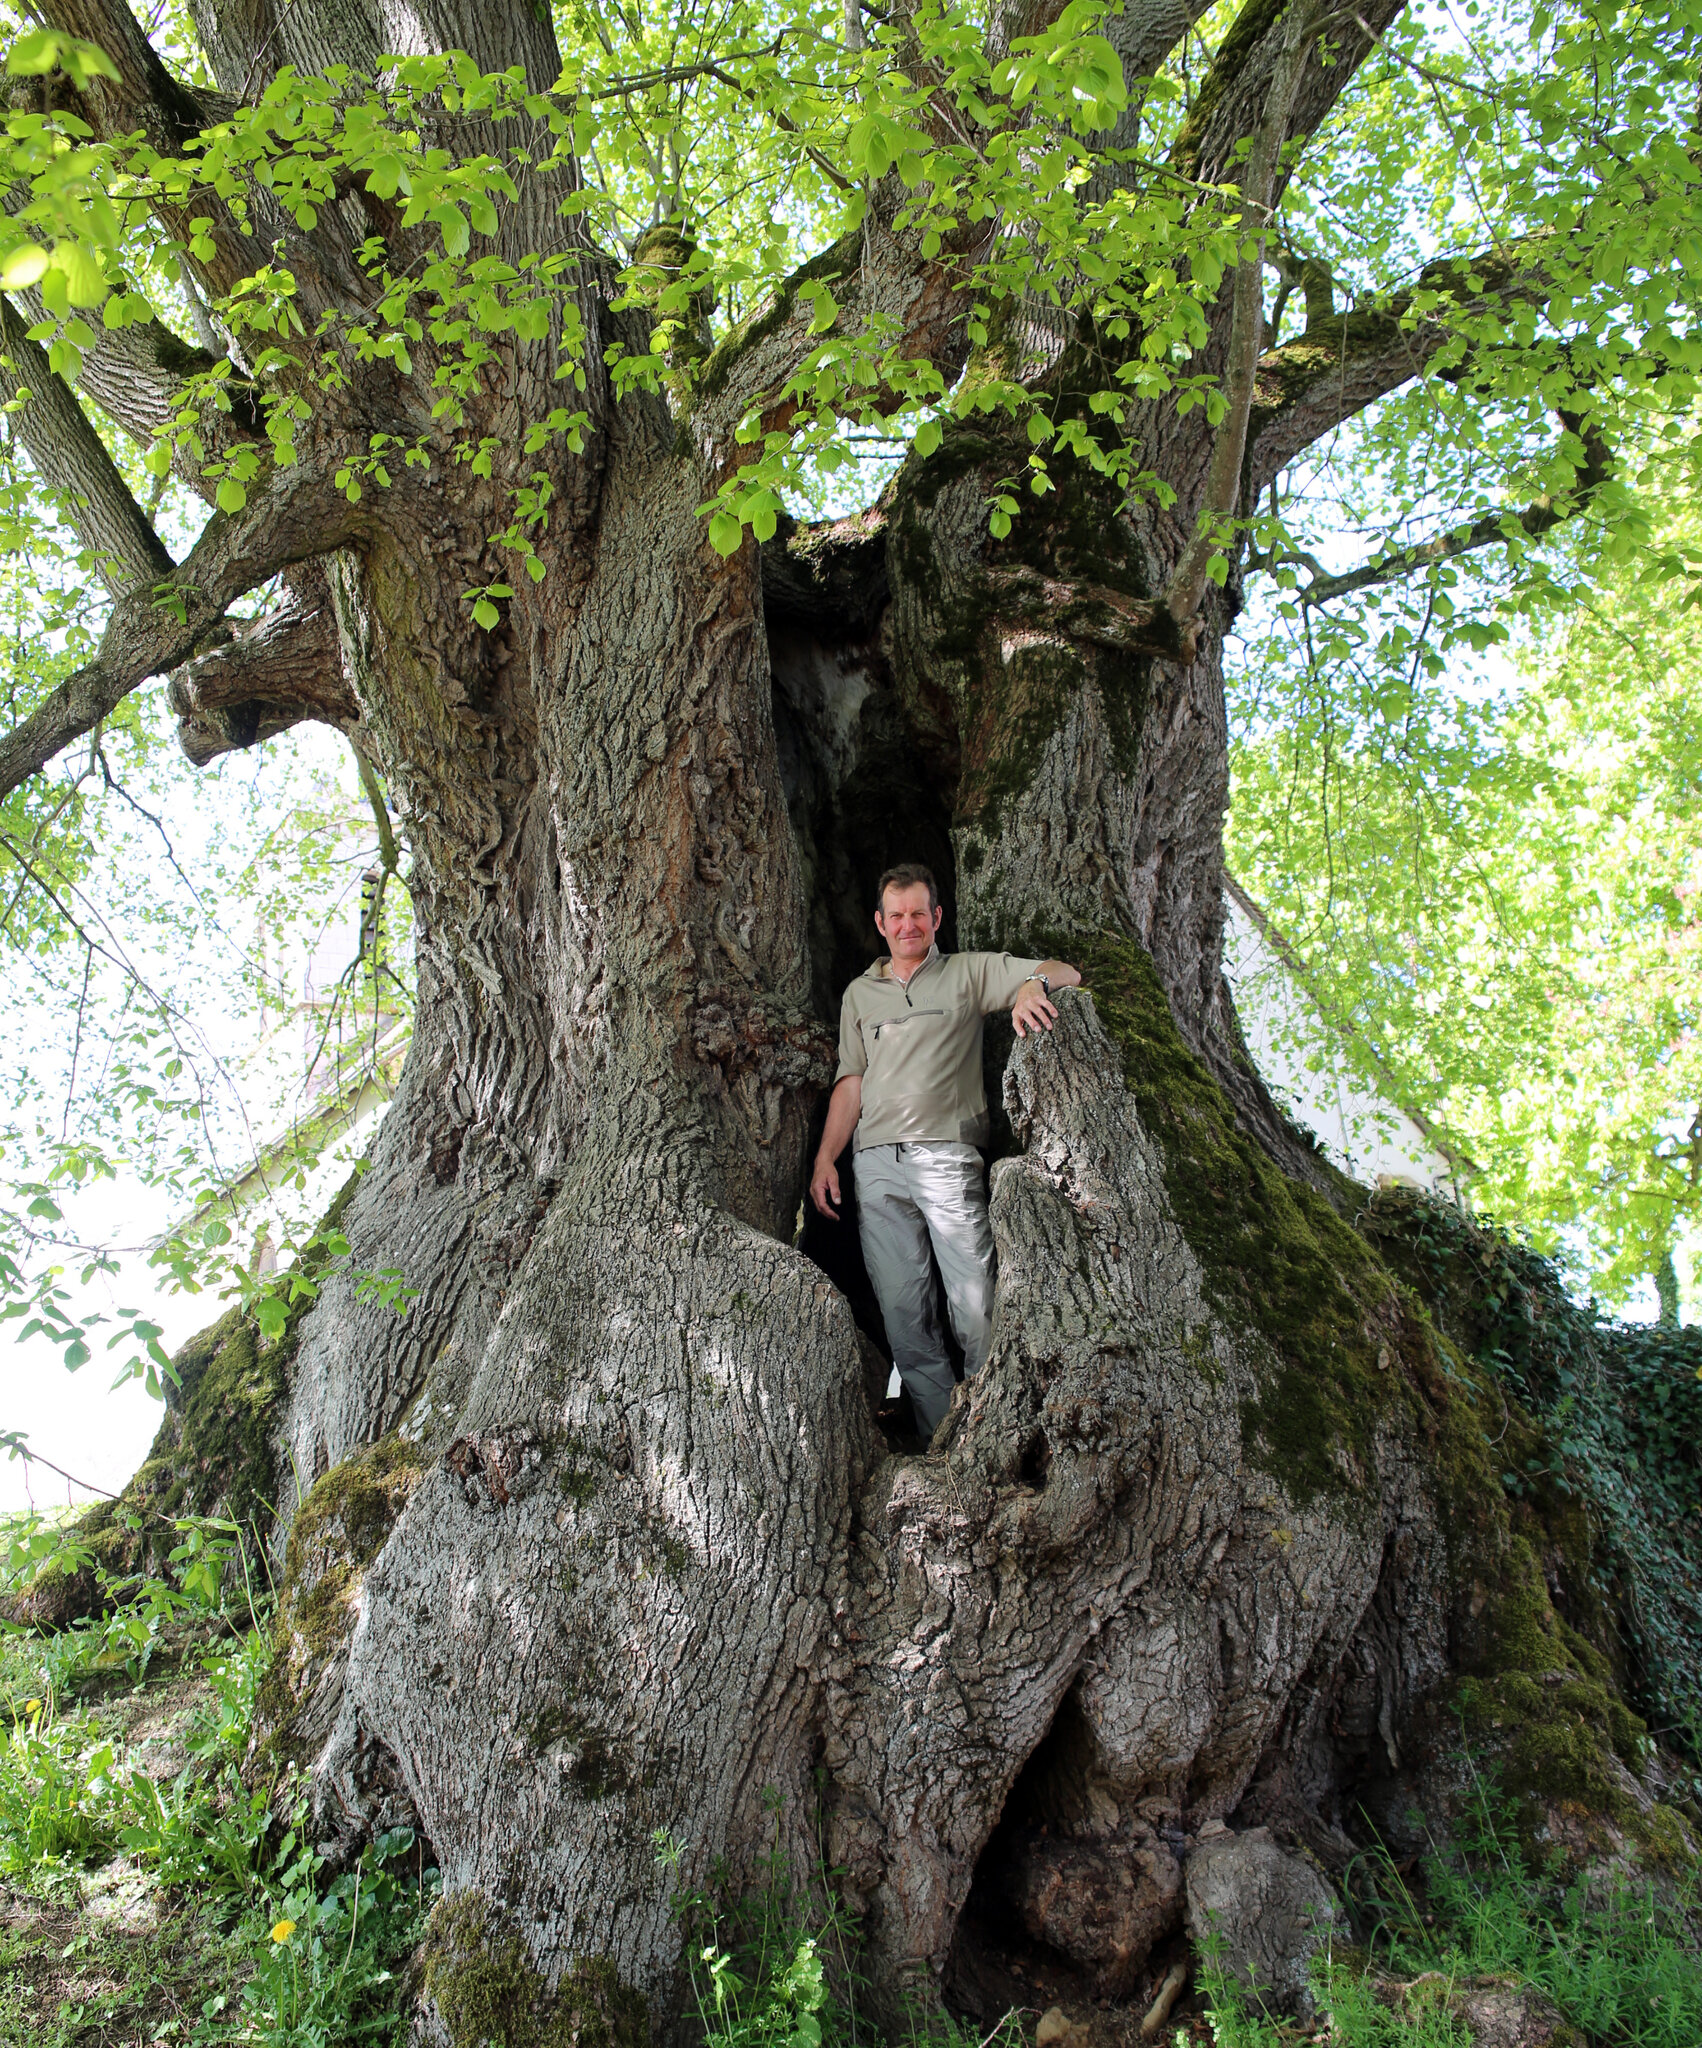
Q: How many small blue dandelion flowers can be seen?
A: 0